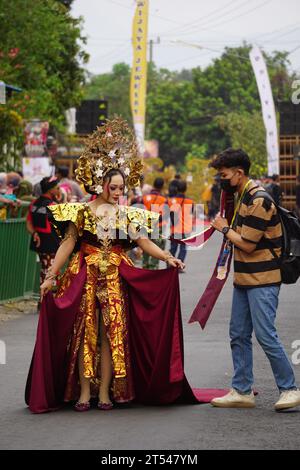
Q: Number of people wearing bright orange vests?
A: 2